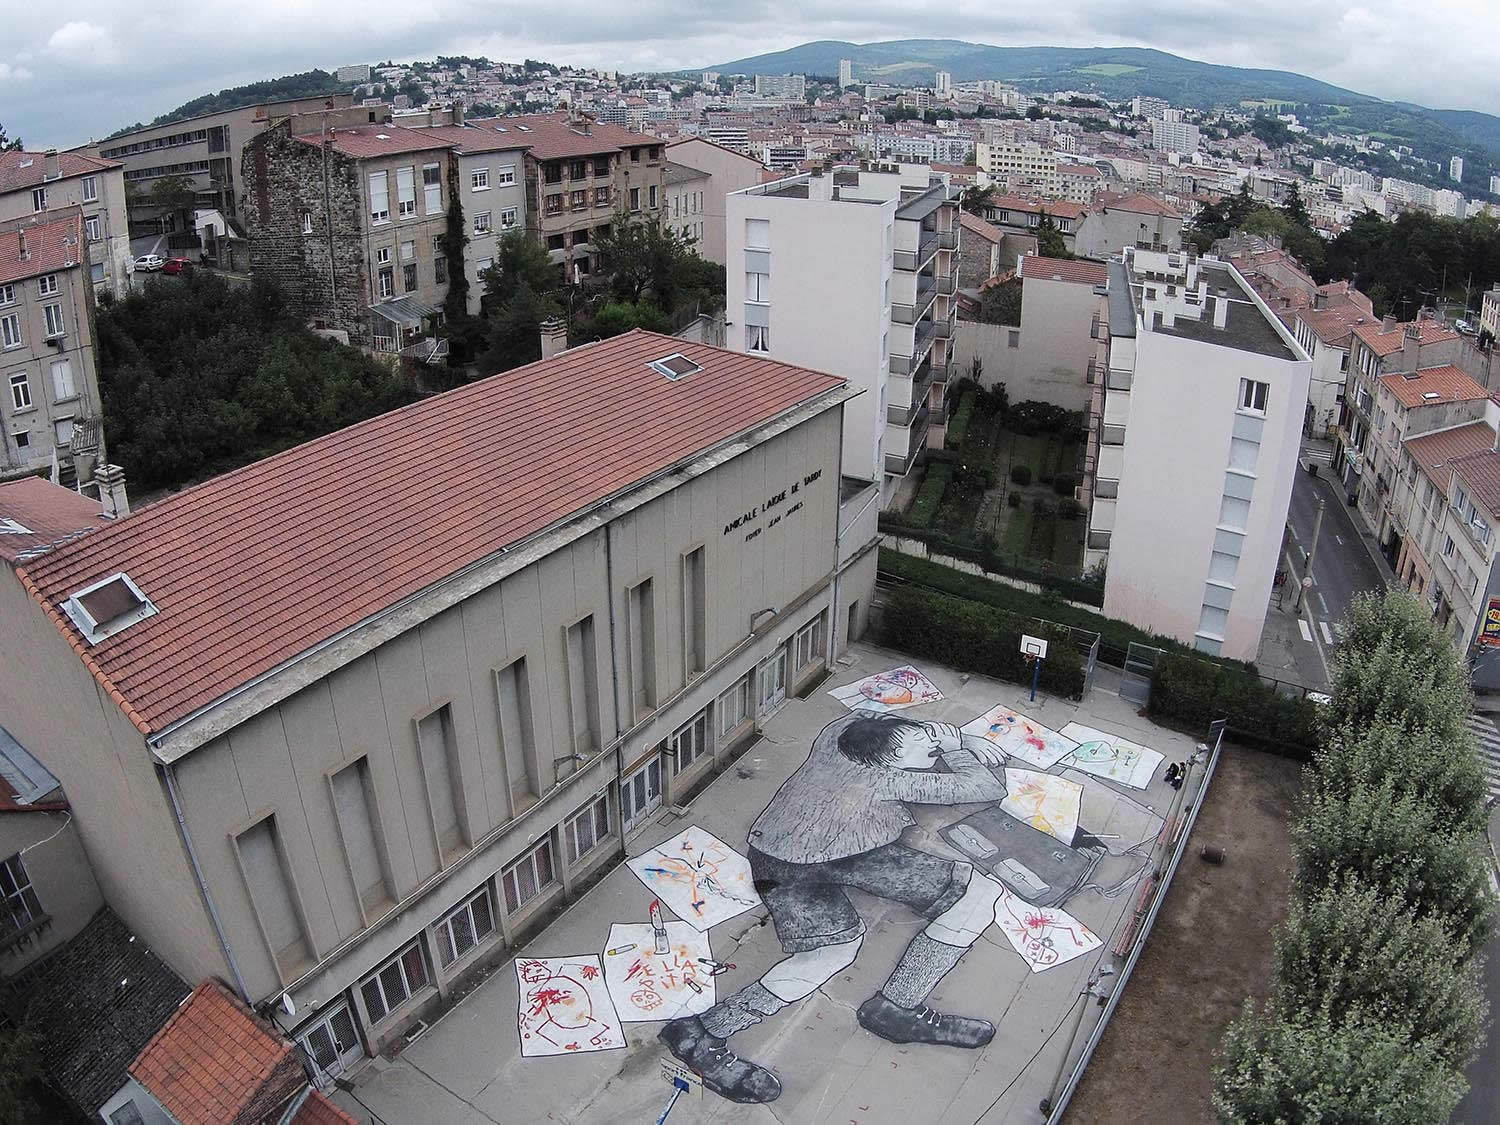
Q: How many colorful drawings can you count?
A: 8